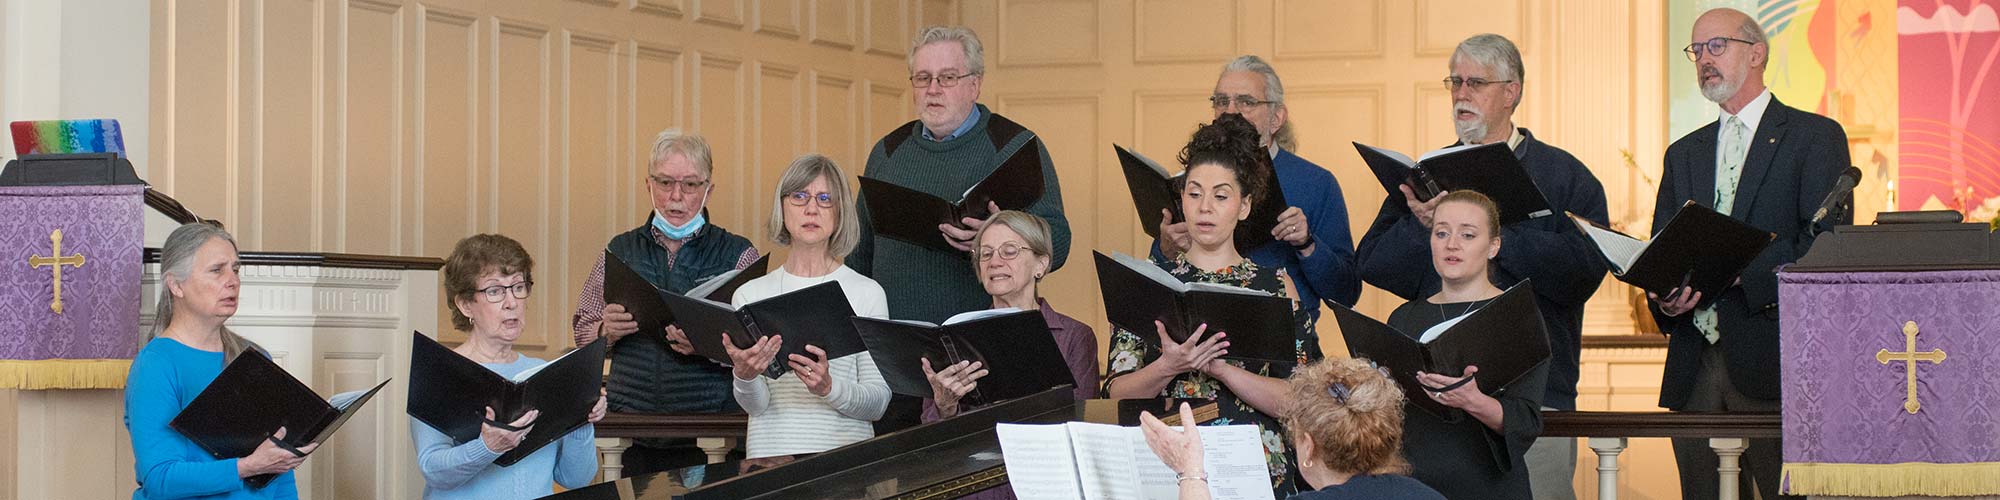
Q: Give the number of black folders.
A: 11